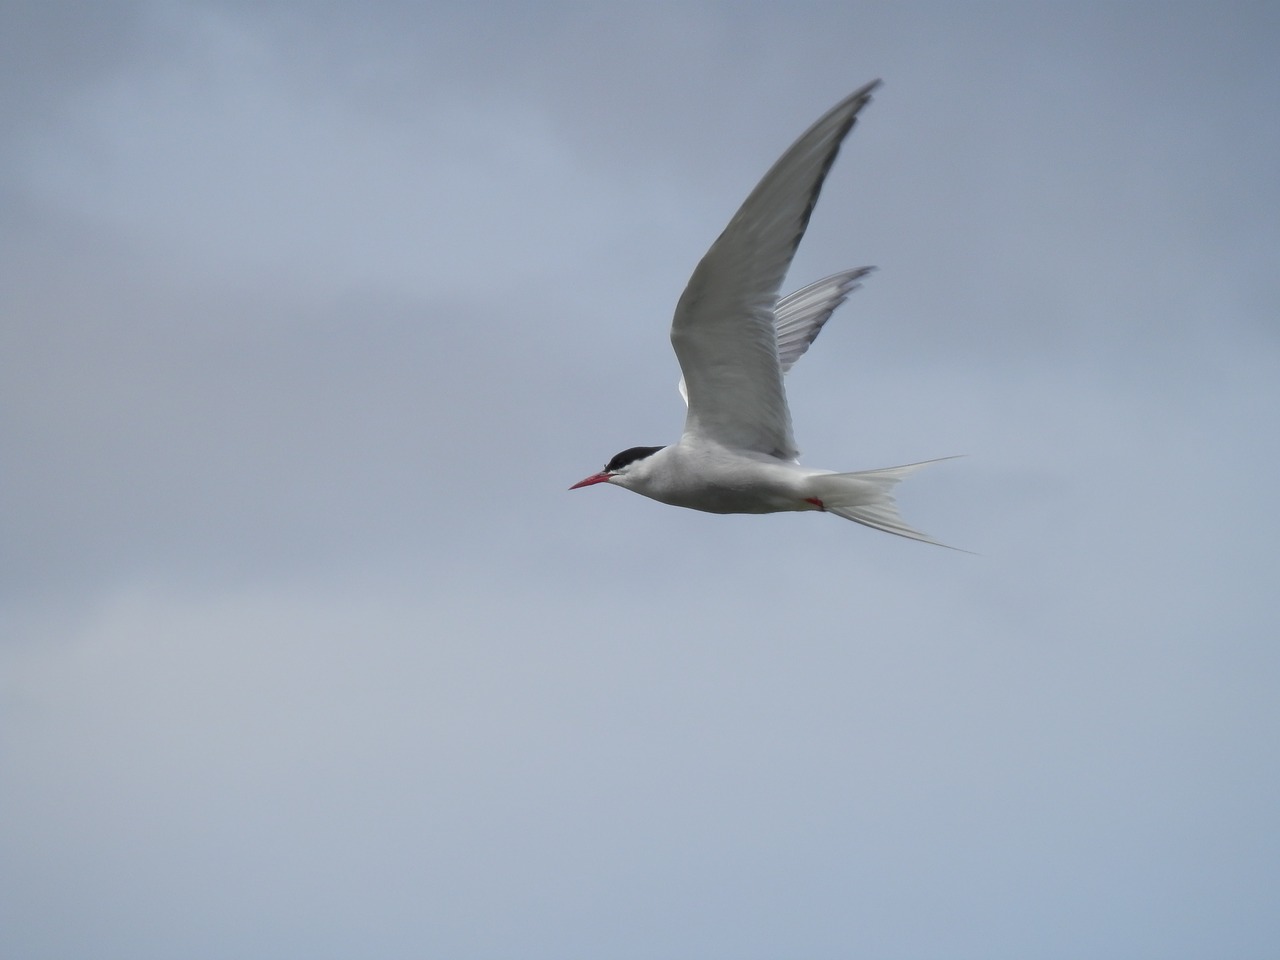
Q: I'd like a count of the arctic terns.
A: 1